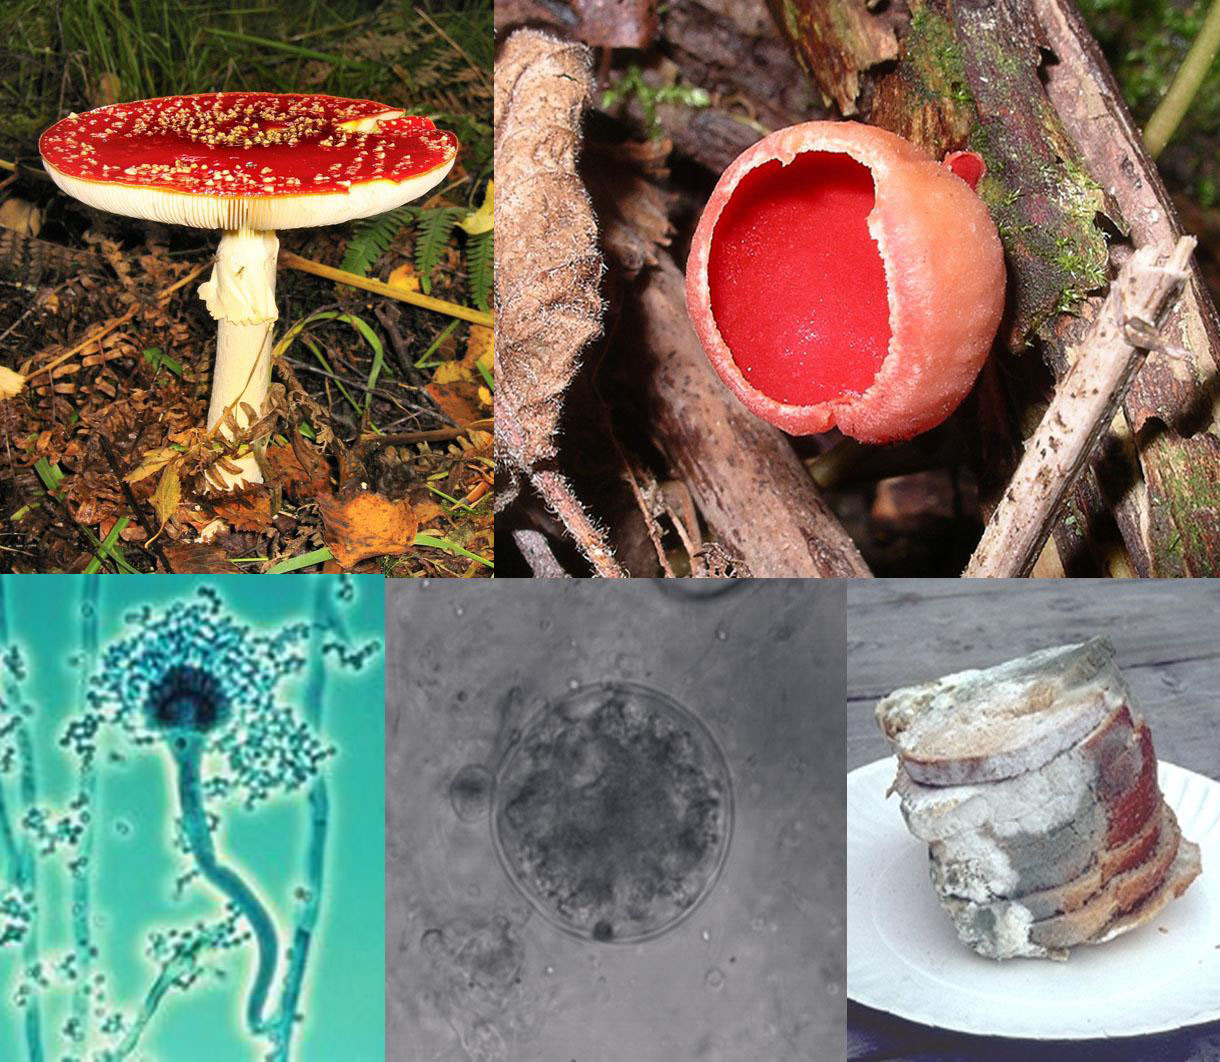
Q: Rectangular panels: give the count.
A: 5